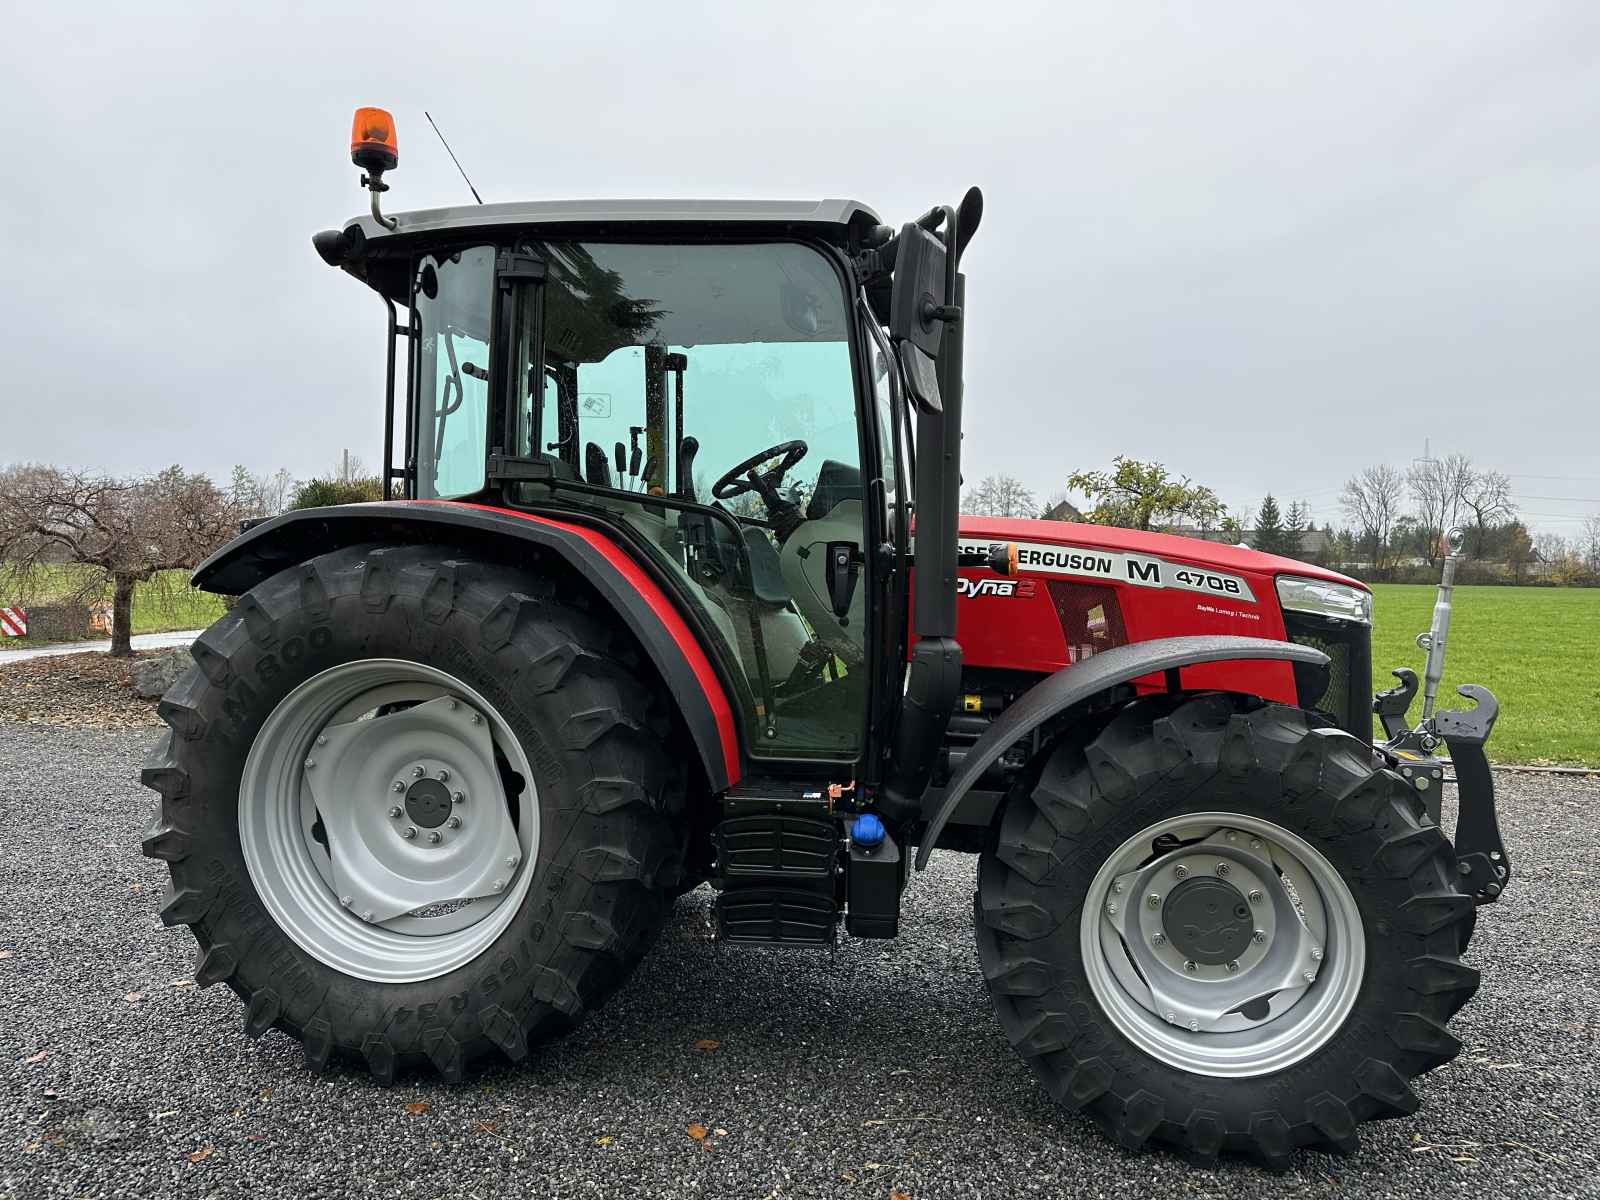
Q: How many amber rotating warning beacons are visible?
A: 1